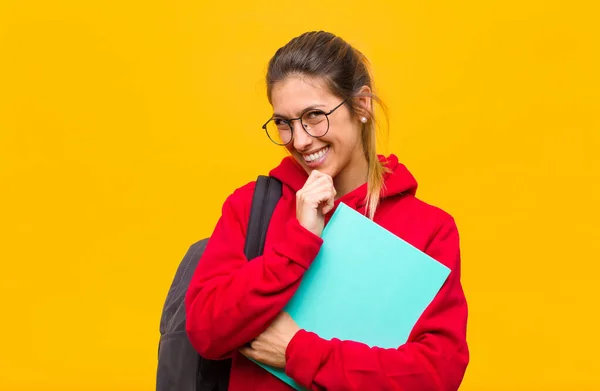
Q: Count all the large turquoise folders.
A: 1